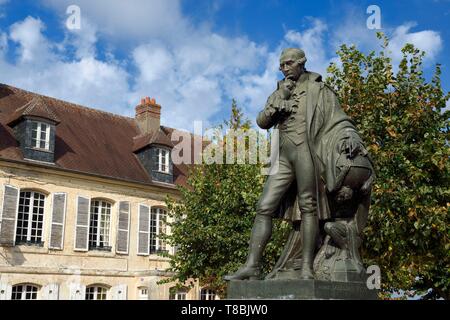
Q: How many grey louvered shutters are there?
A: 5